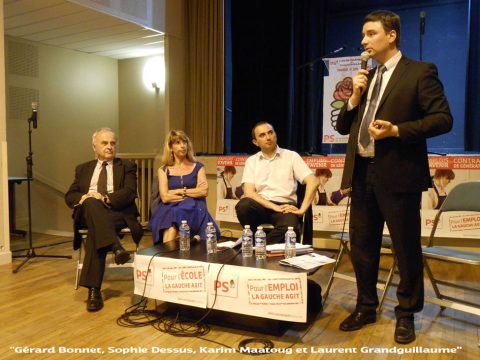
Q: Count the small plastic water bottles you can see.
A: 5